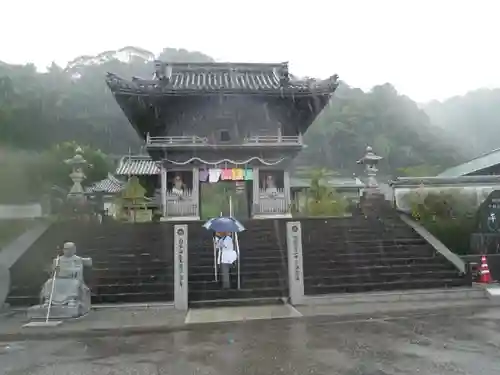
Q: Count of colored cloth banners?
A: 5